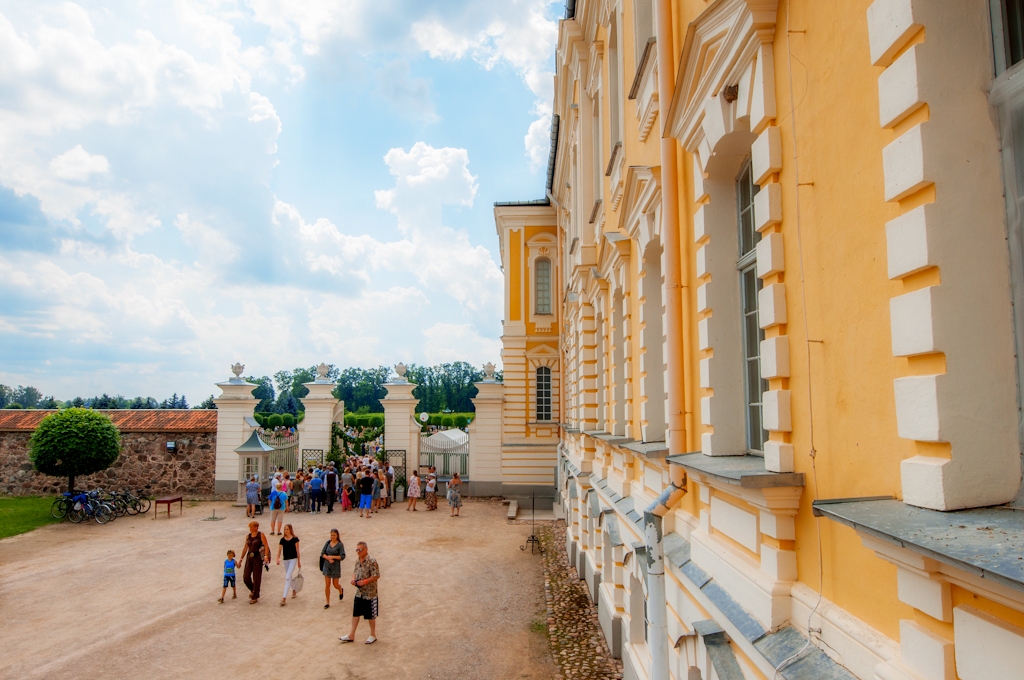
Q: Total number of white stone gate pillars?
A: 4